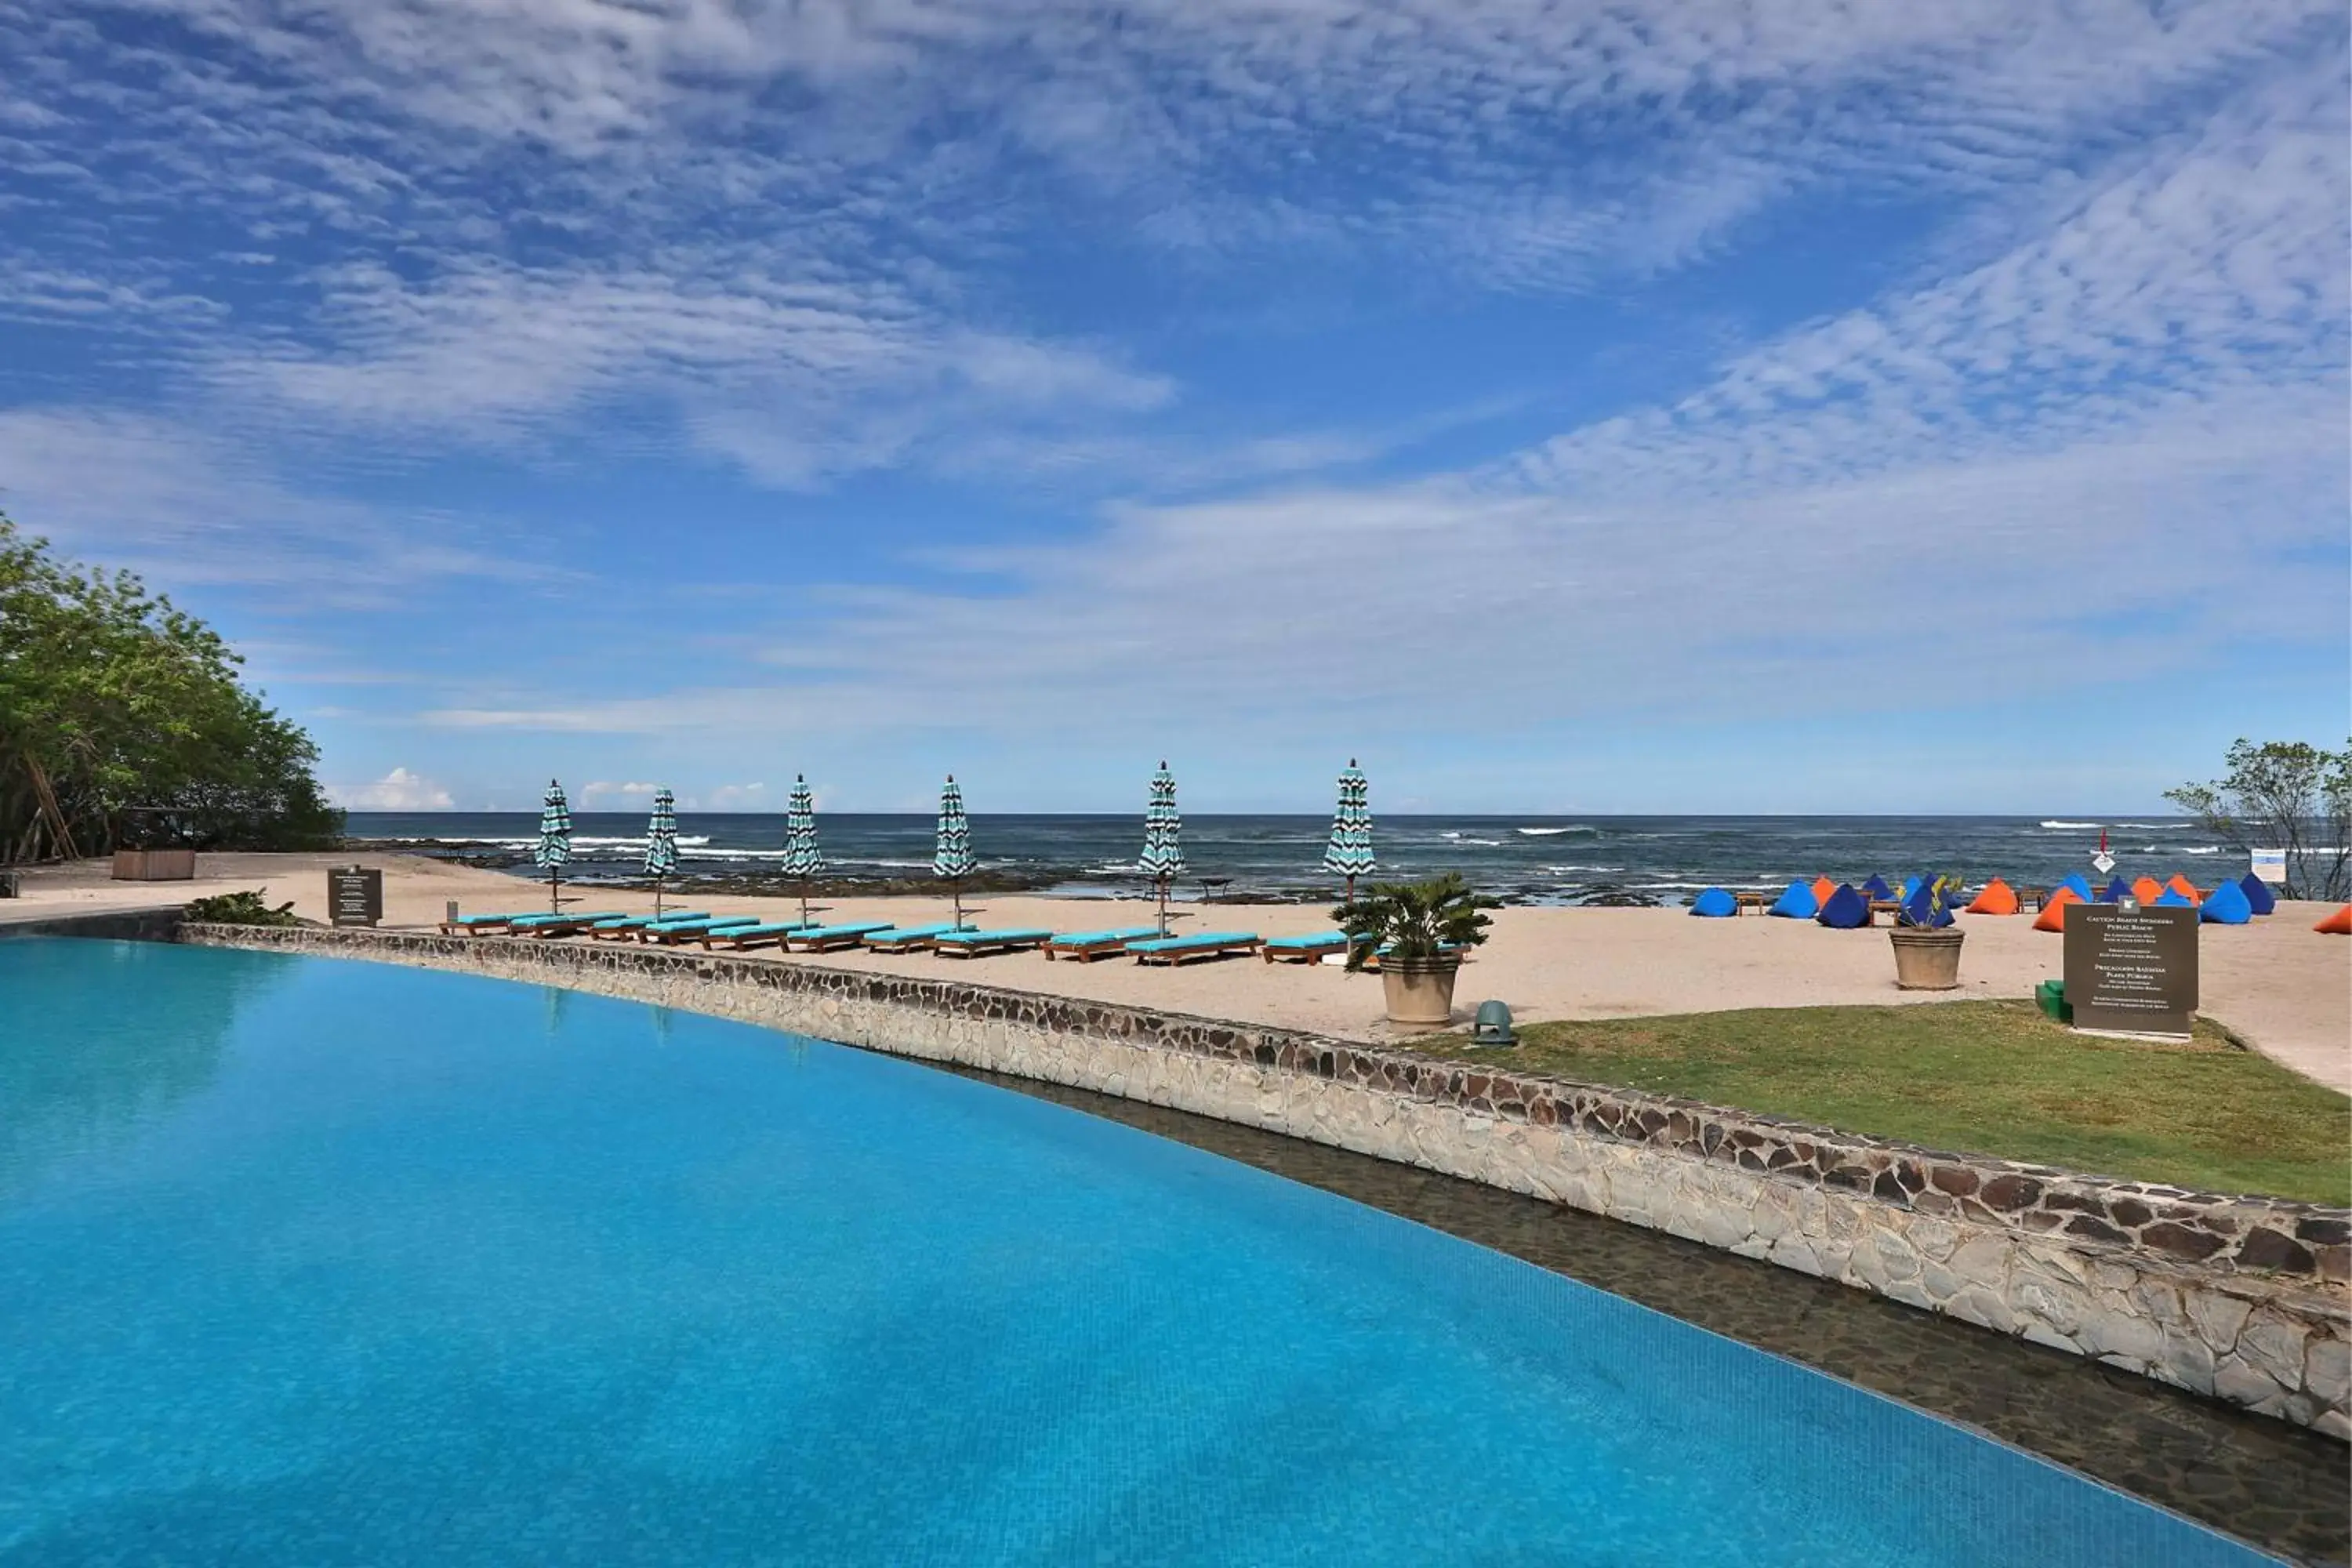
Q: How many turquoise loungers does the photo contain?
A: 12